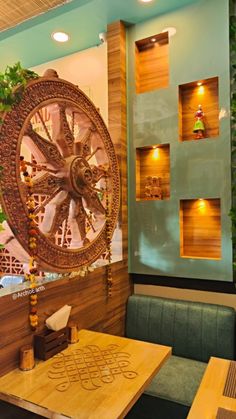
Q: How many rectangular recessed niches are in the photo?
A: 4